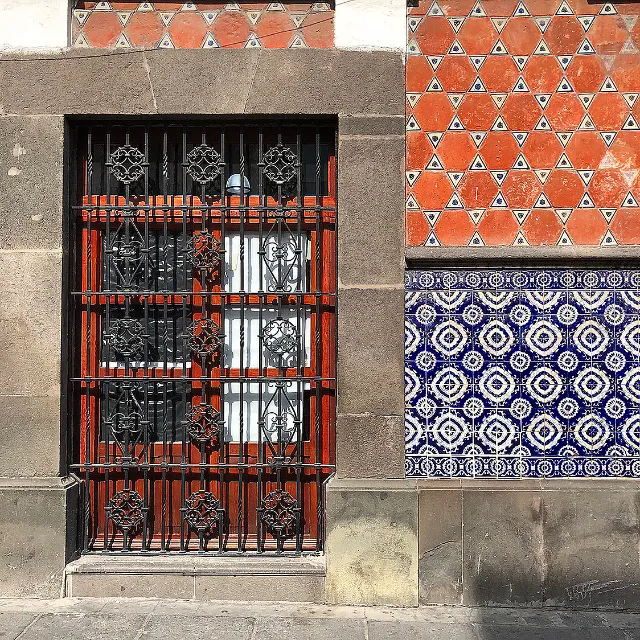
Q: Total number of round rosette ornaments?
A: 11